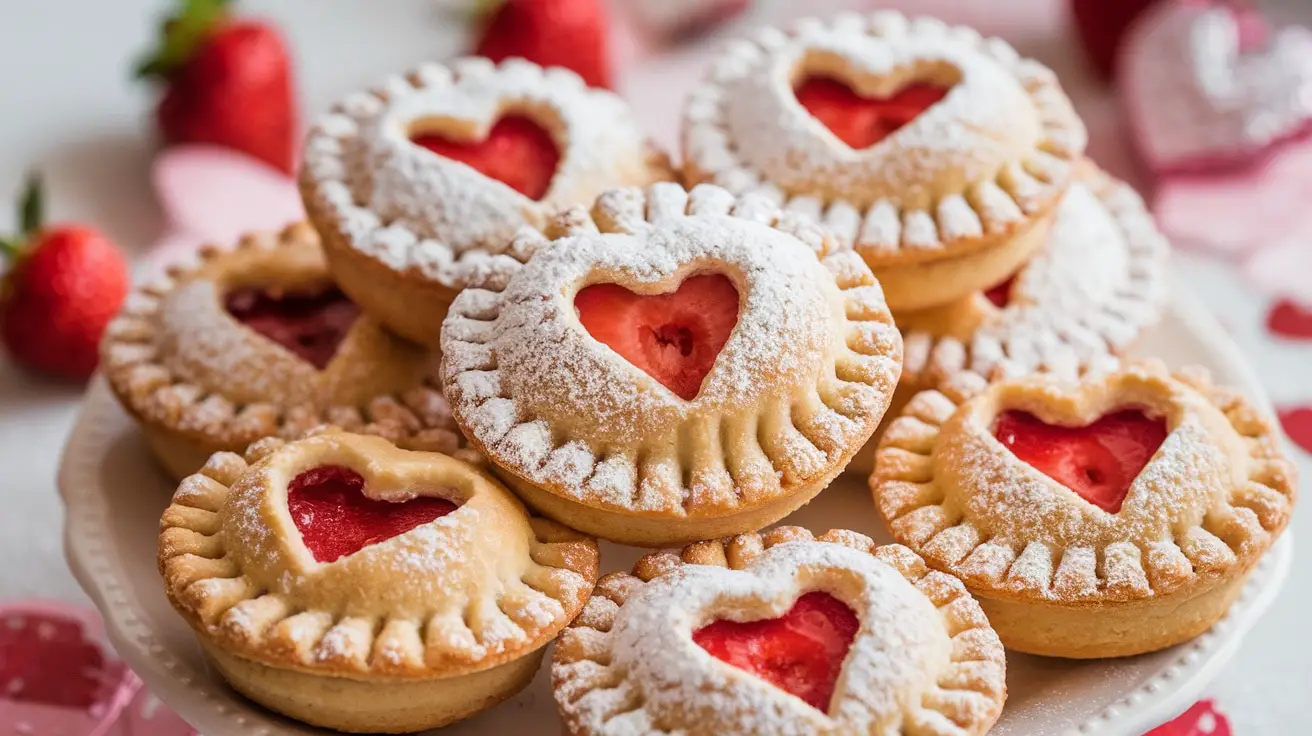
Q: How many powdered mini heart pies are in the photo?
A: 8